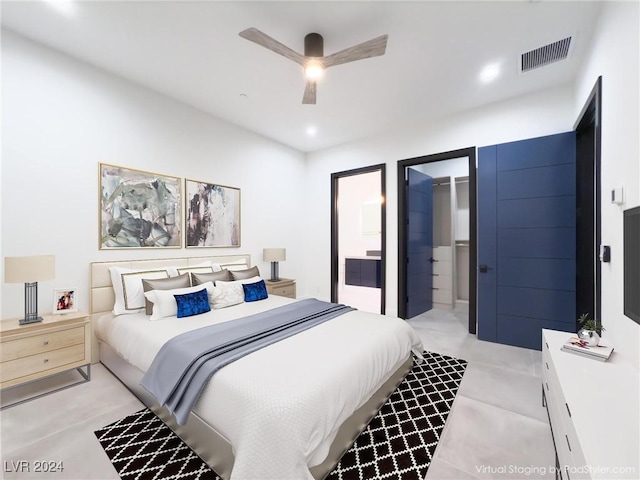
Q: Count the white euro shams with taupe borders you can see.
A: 3